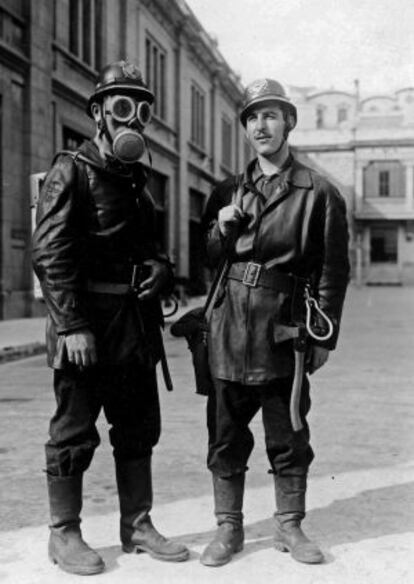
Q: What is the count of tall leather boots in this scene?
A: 4